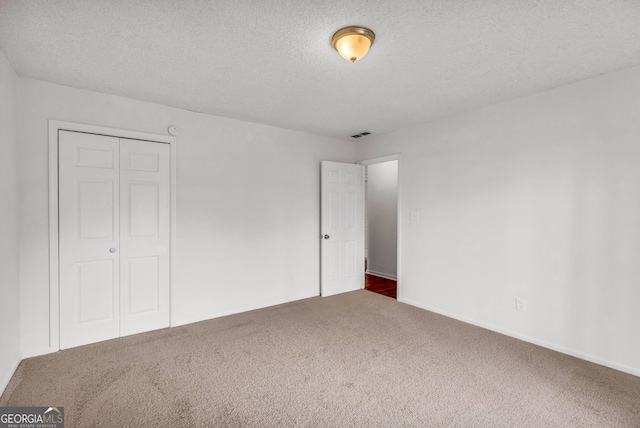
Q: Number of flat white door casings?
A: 2